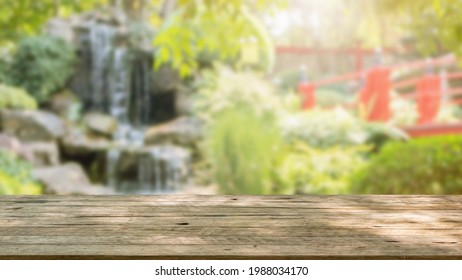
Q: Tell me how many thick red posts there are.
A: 3